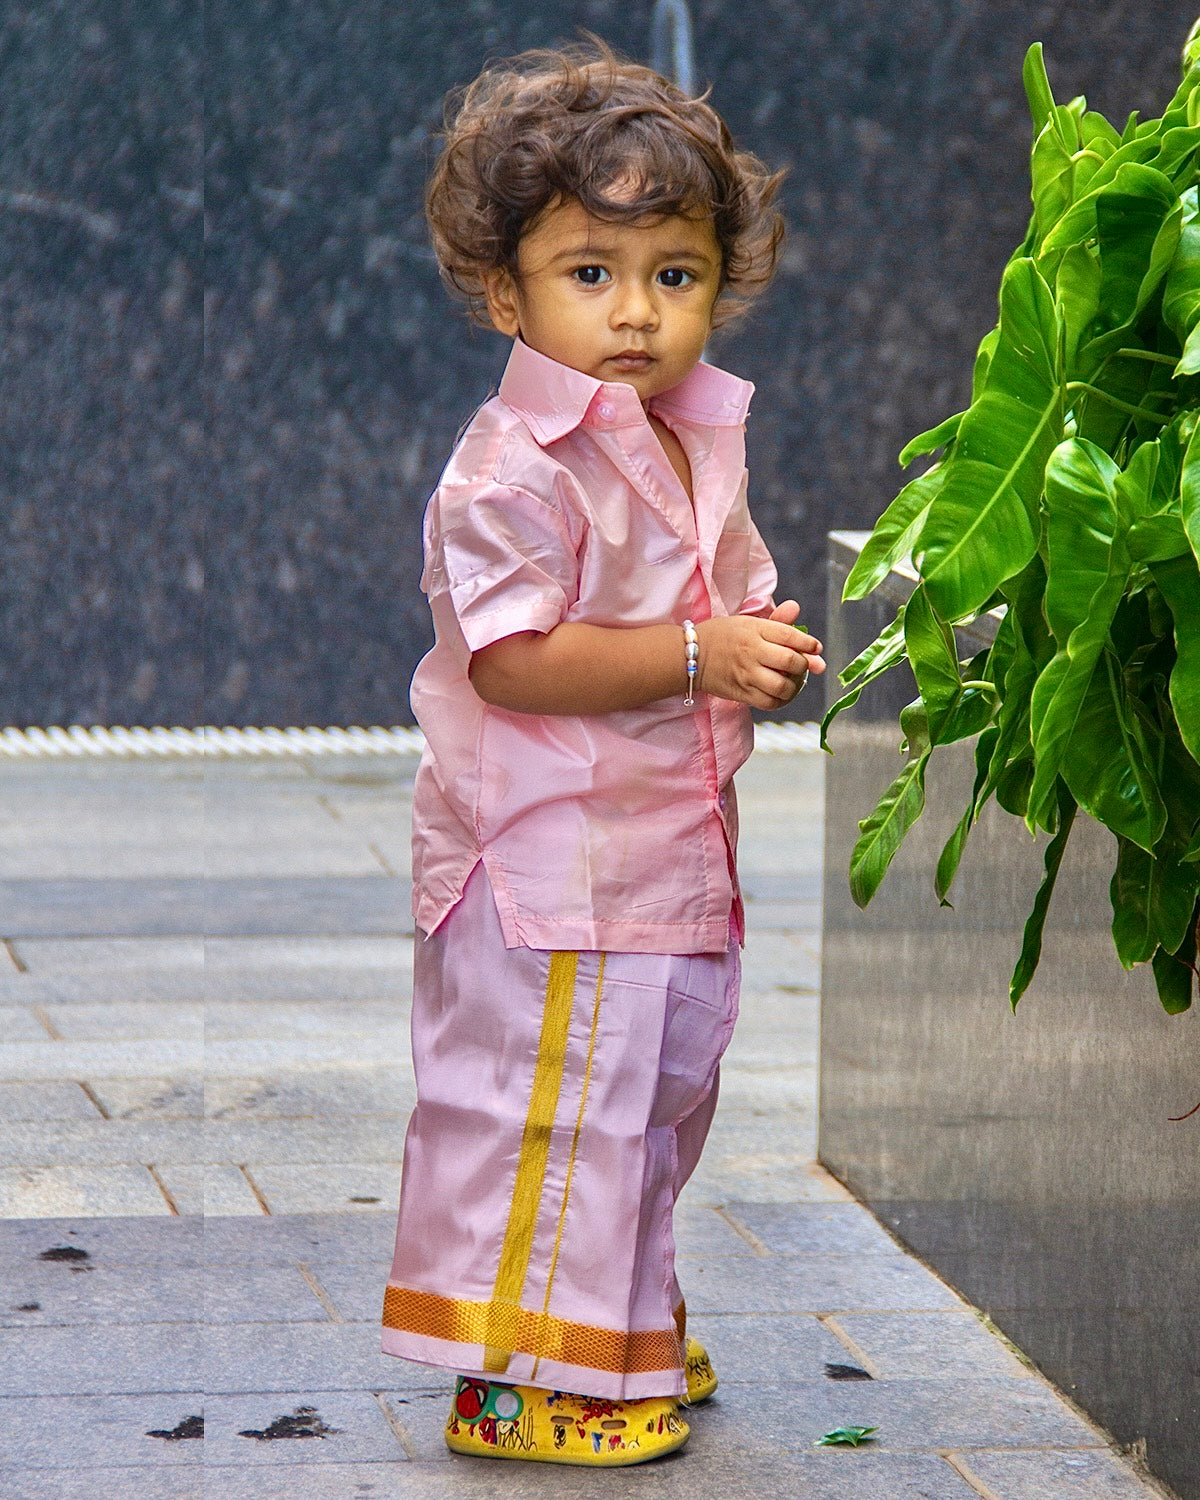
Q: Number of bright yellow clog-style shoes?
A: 2